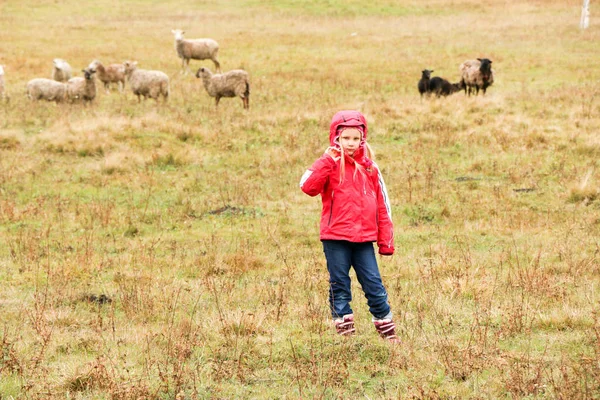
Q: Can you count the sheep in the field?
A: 11